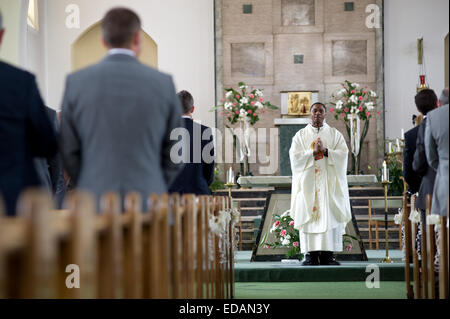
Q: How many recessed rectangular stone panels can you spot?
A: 3